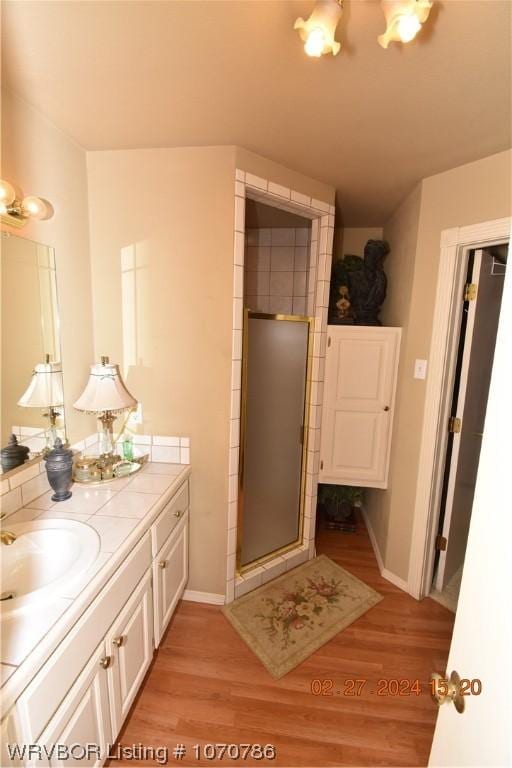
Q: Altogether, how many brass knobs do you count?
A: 6